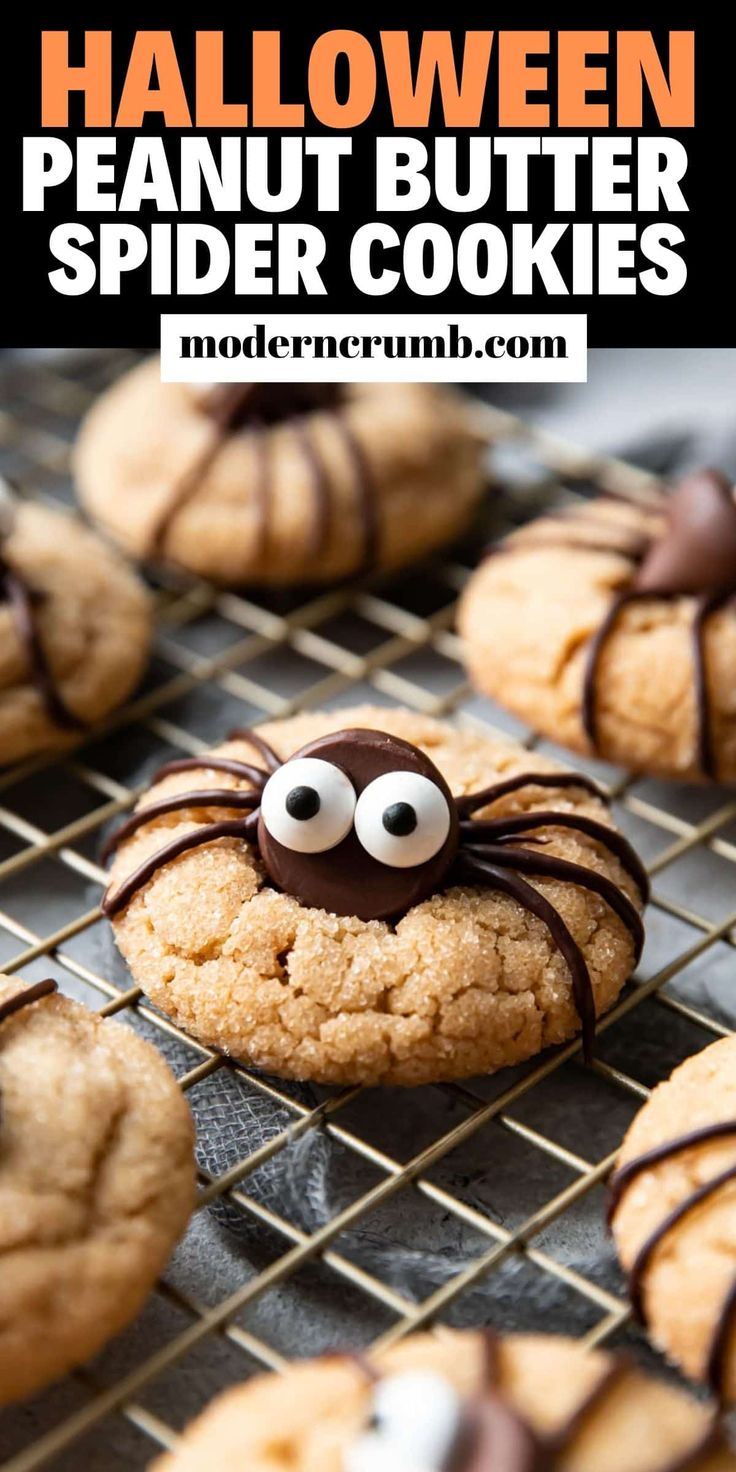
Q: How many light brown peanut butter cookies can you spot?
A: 7